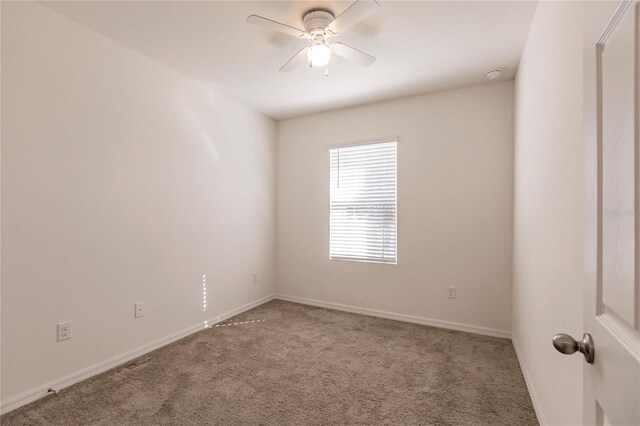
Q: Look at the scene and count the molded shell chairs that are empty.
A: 0